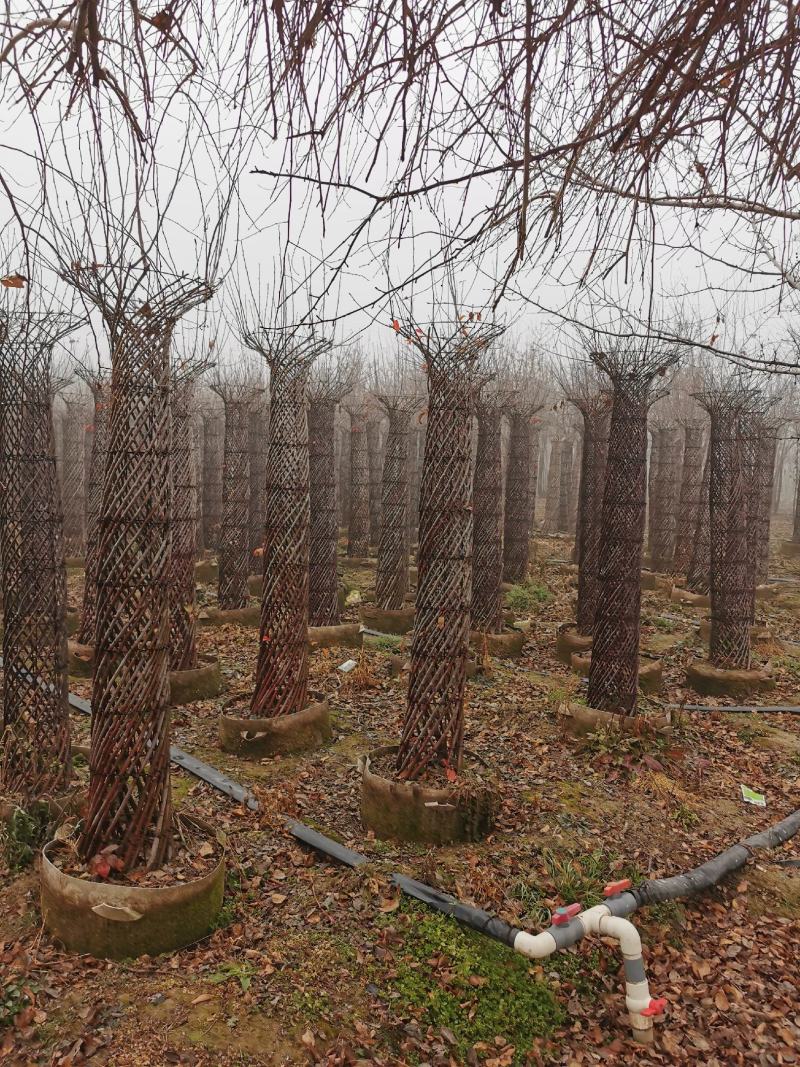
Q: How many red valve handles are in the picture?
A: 3